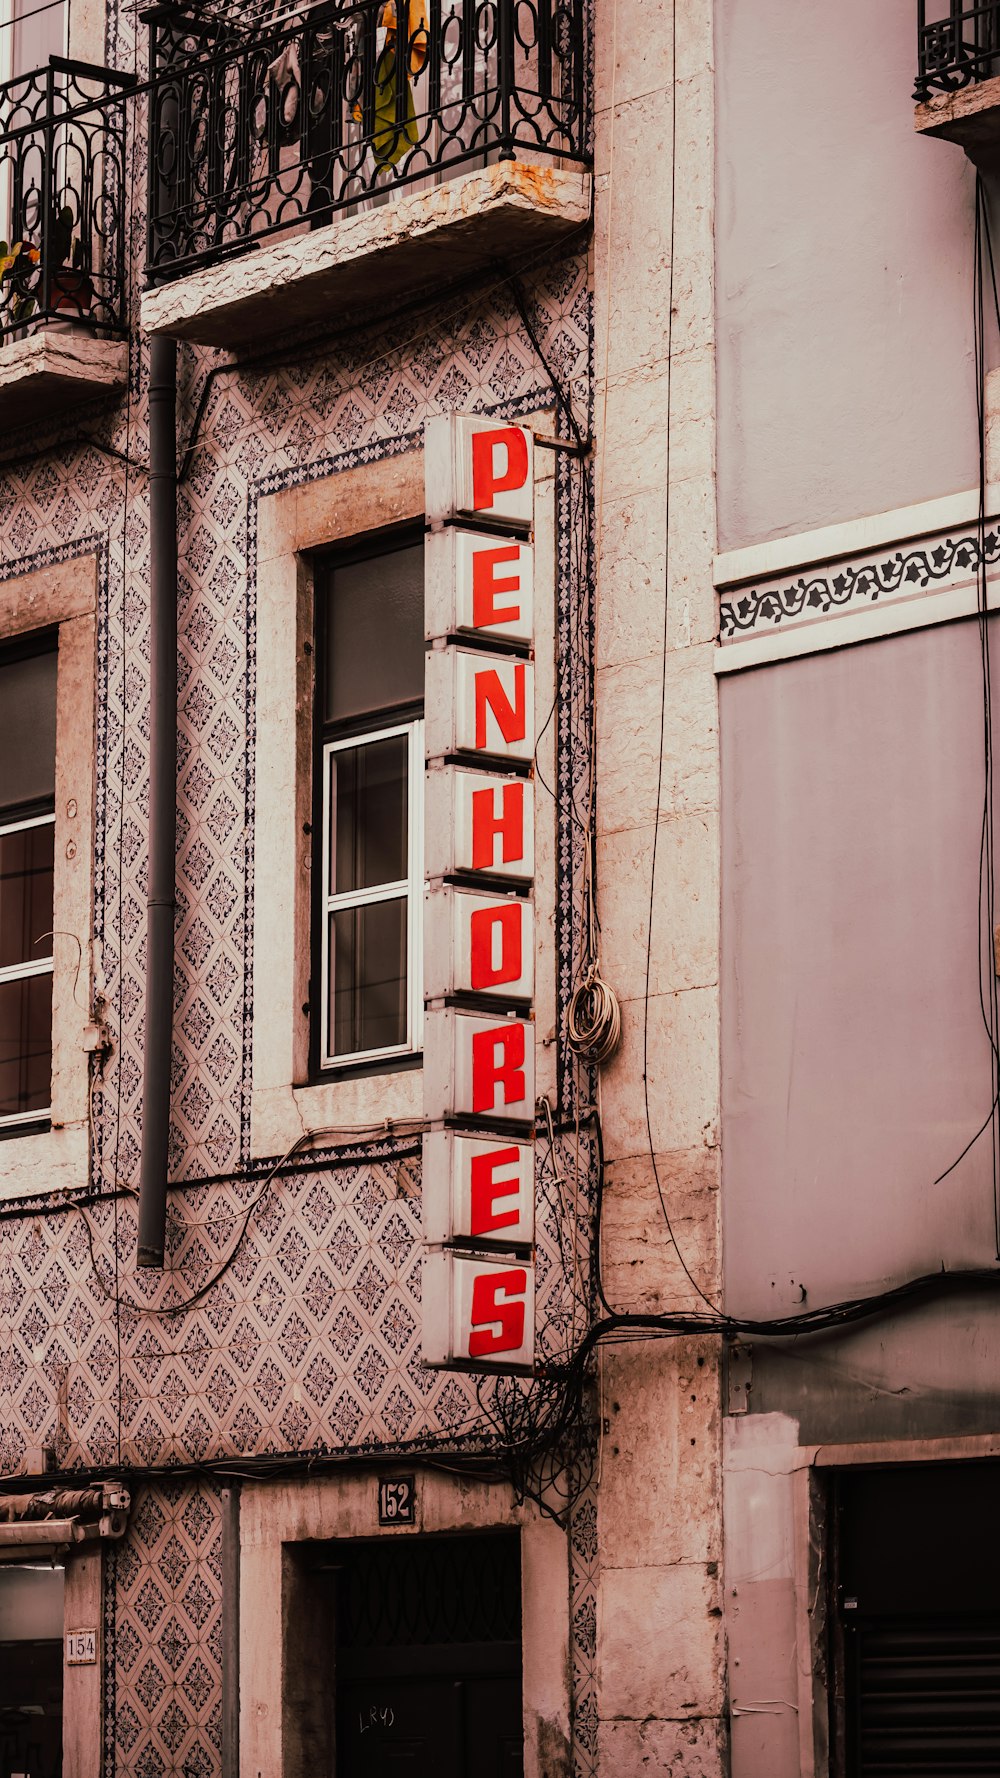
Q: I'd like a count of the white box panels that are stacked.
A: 8